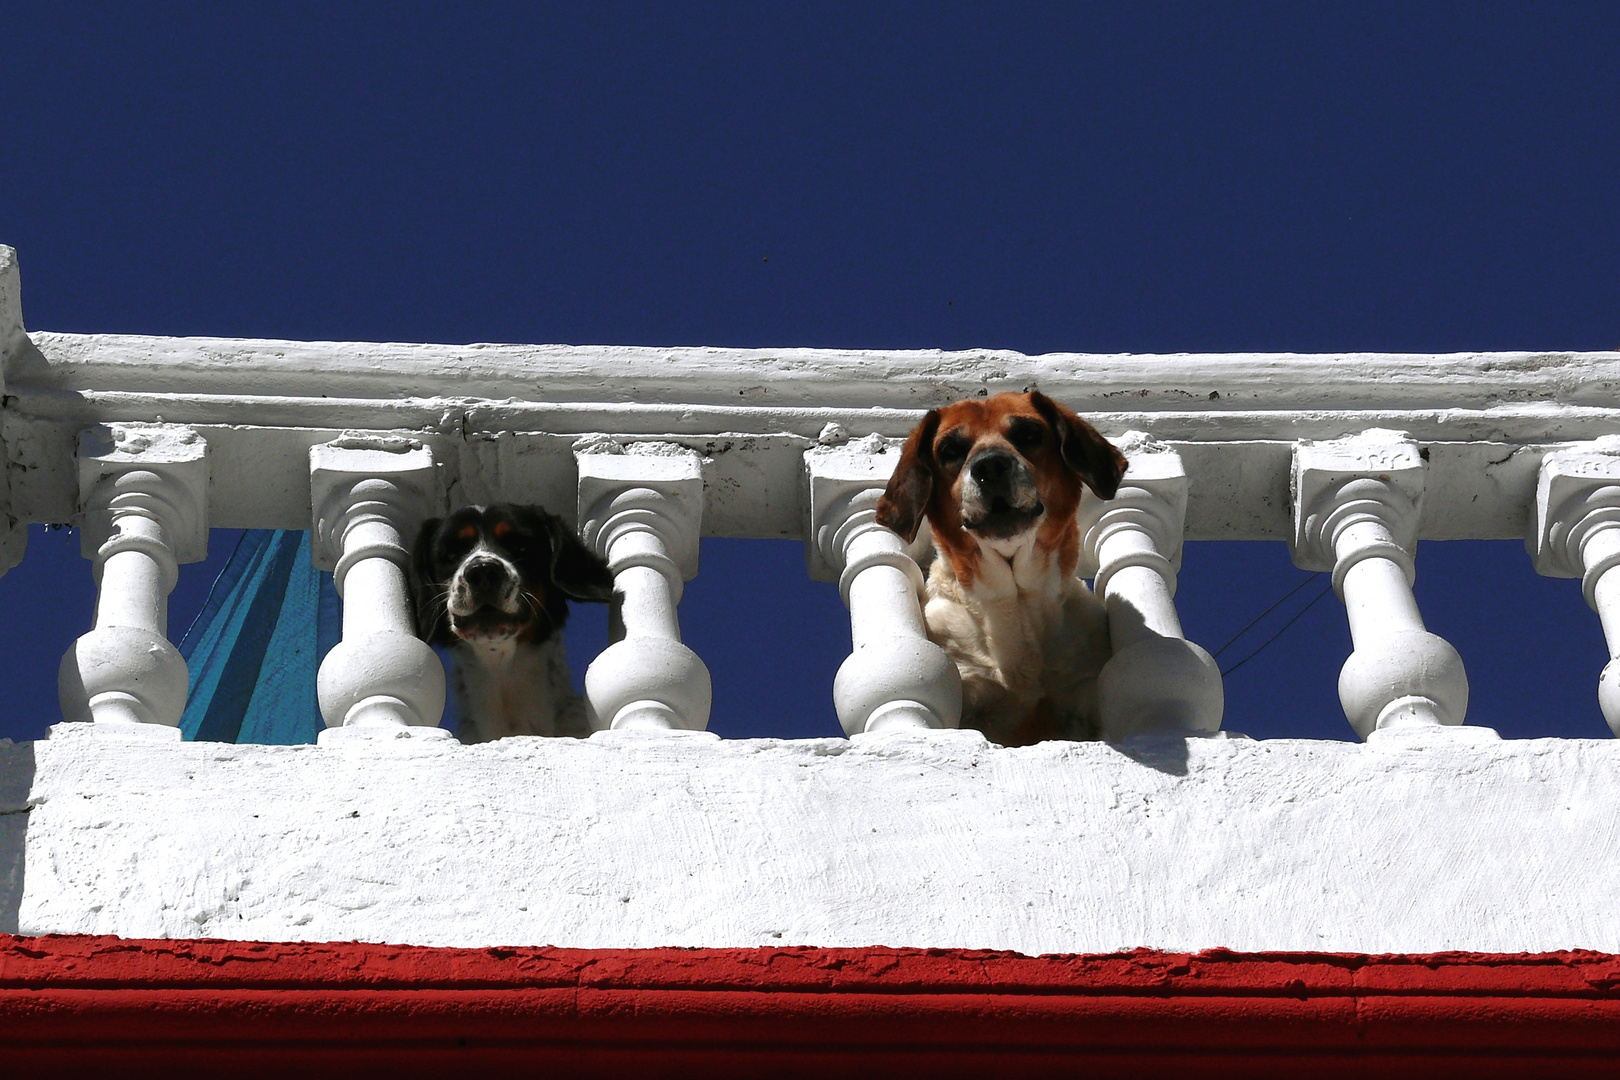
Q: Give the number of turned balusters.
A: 7